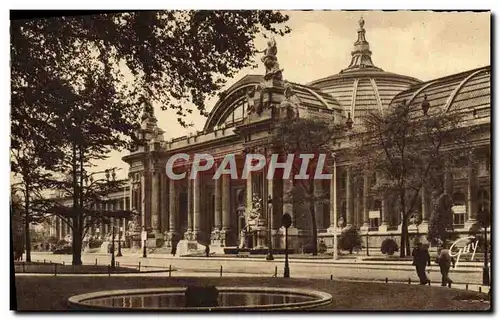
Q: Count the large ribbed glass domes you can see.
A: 1